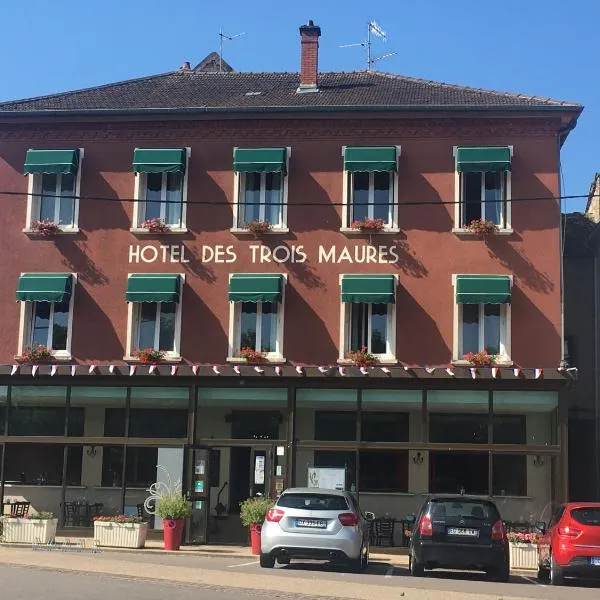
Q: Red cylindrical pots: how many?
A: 2